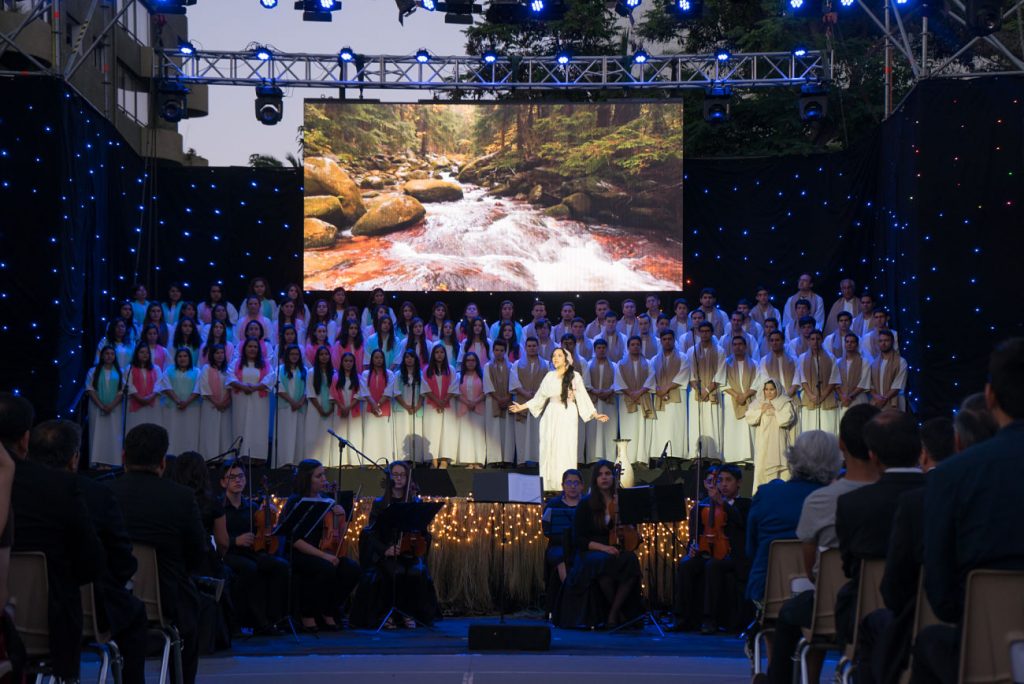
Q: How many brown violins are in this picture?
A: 5